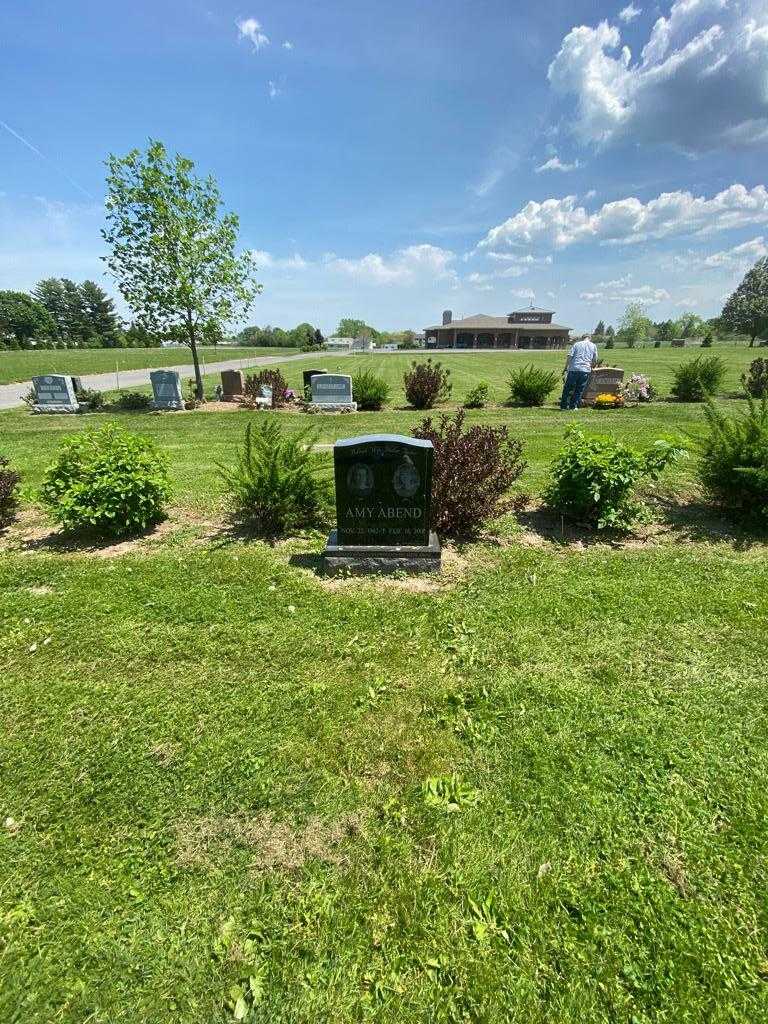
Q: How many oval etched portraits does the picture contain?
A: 2